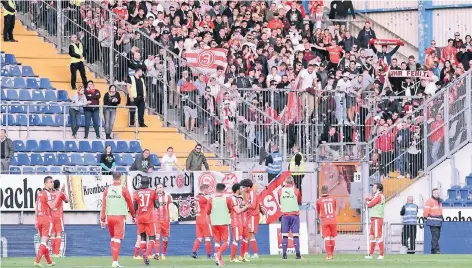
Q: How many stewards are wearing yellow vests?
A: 4